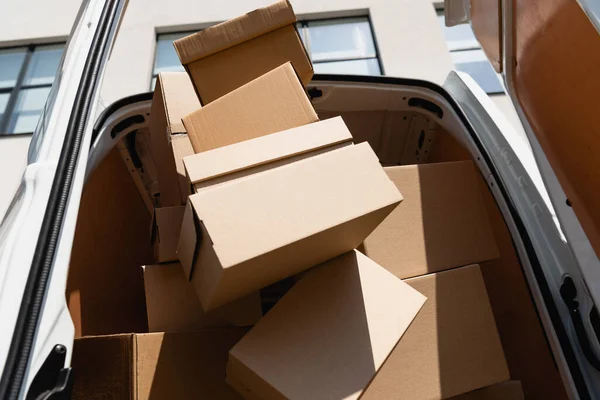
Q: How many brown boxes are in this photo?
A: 12